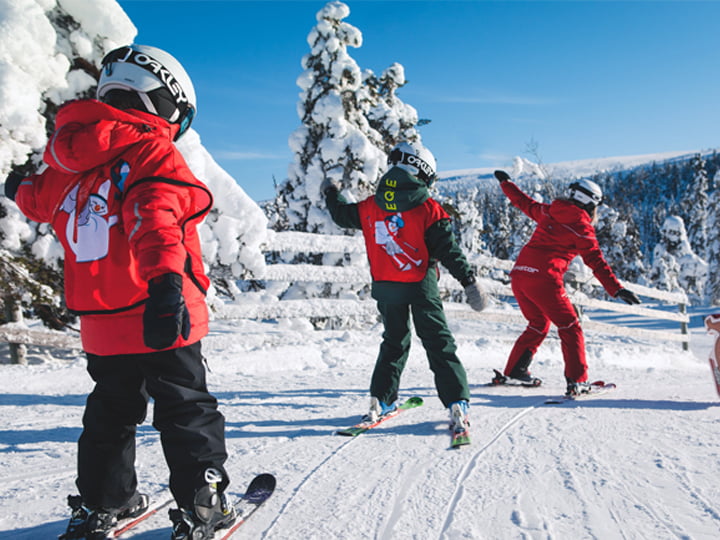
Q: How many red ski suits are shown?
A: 1